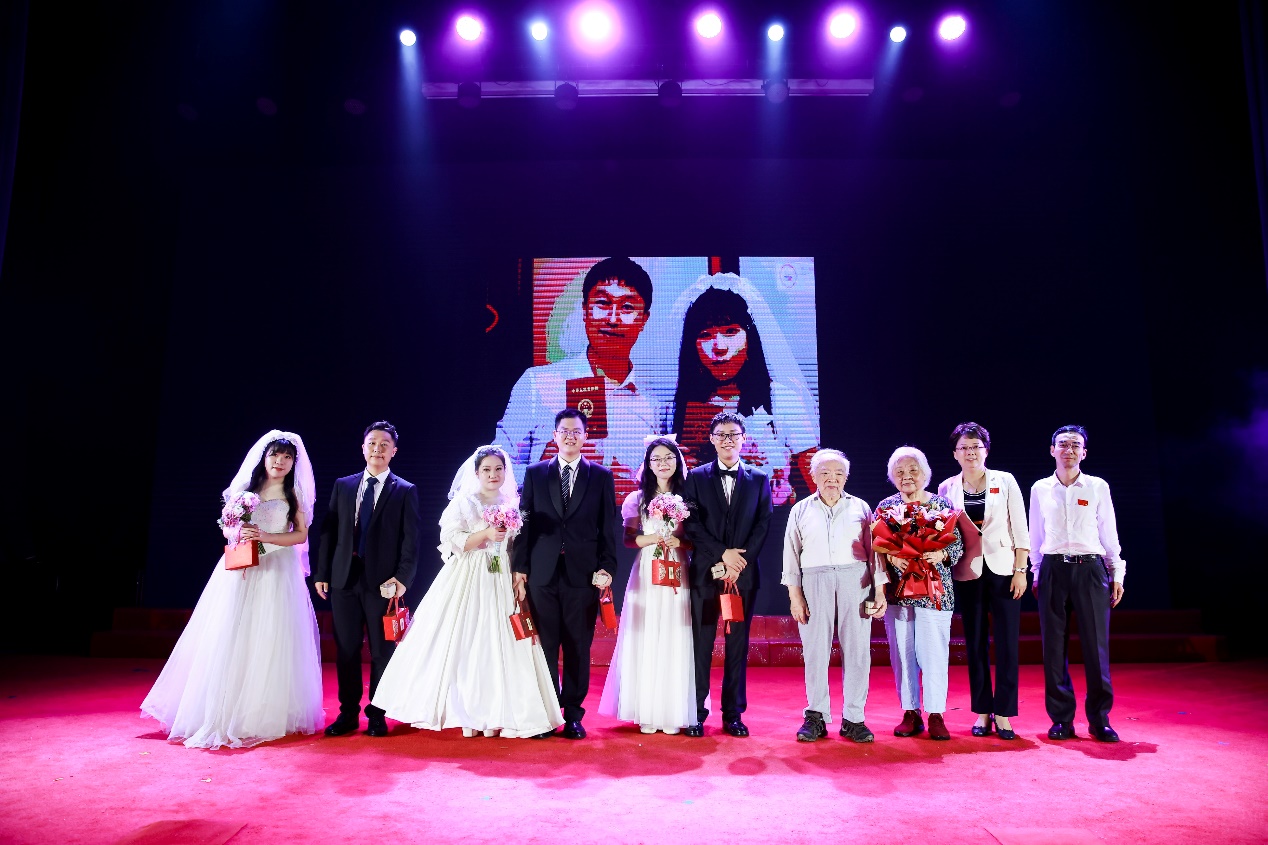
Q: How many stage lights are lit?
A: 9